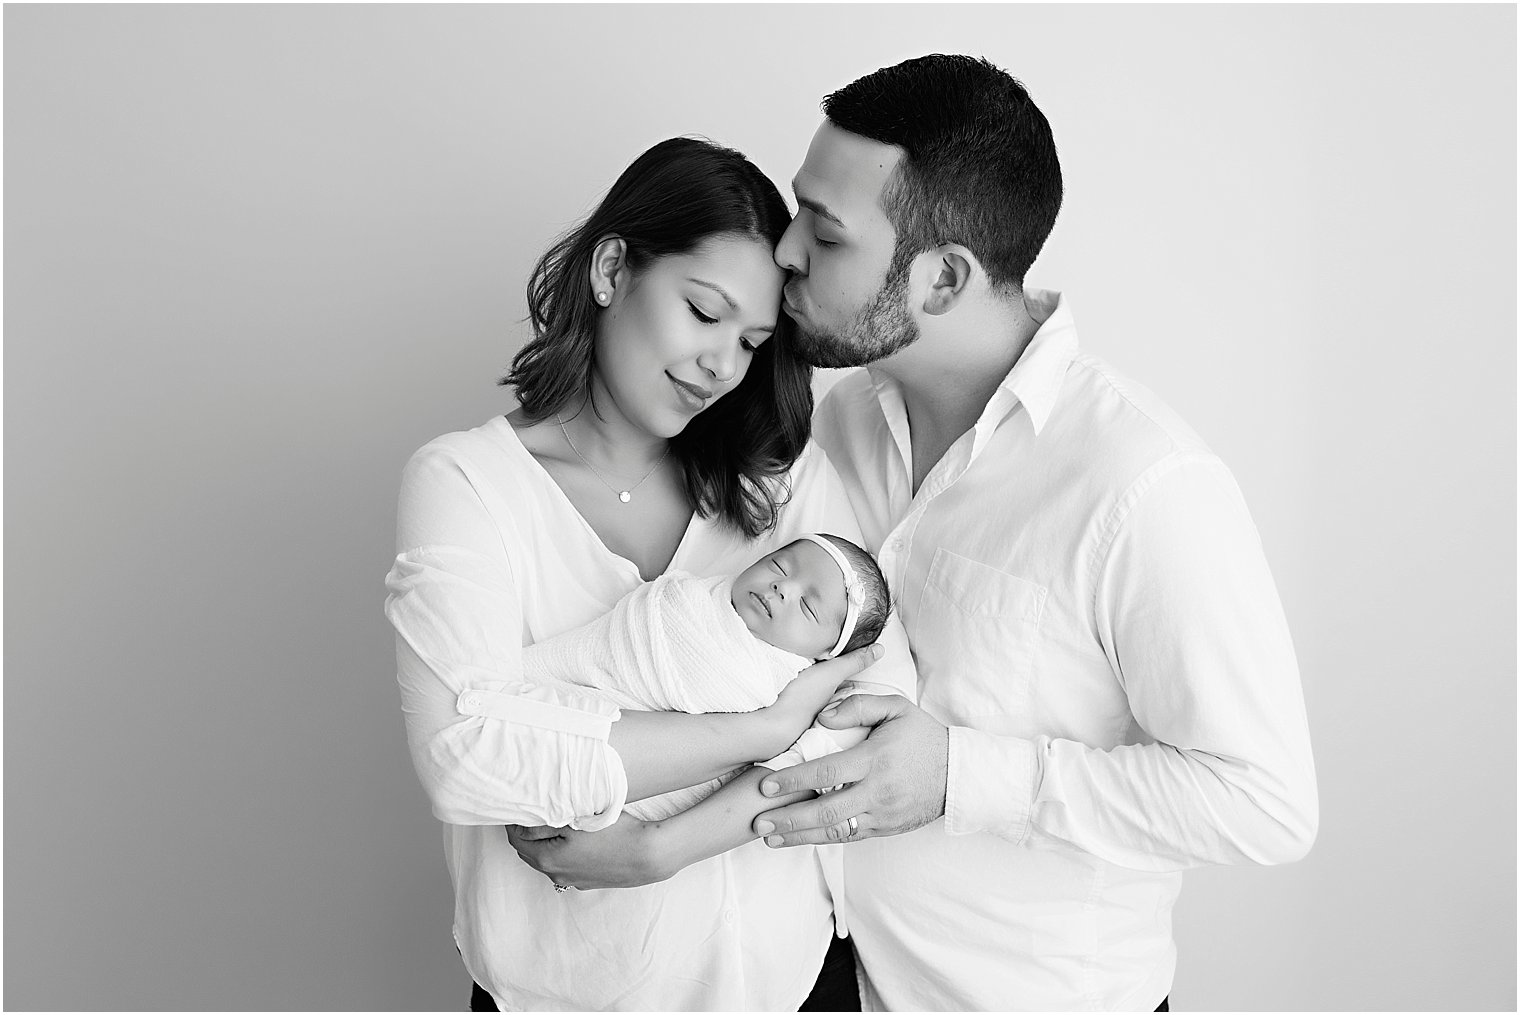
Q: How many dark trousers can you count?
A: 2